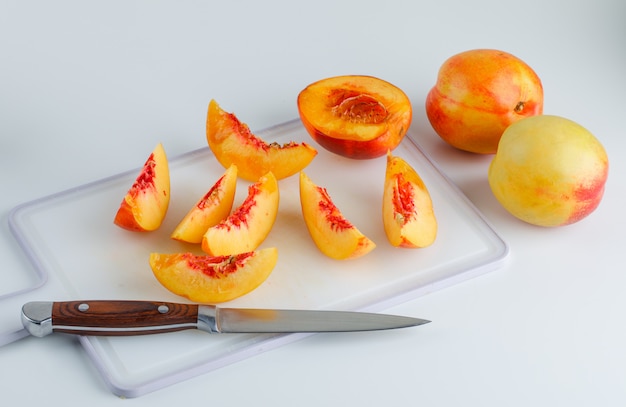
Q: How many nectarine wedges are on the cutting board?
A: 7